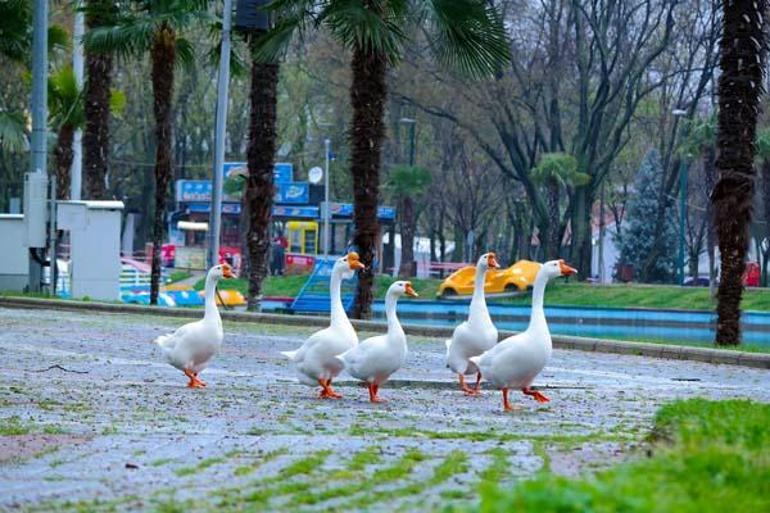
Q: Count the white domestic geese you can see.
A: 5